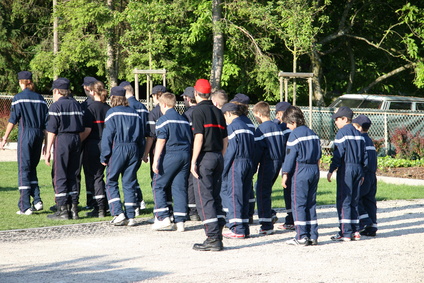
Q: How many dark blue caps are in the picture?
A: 12